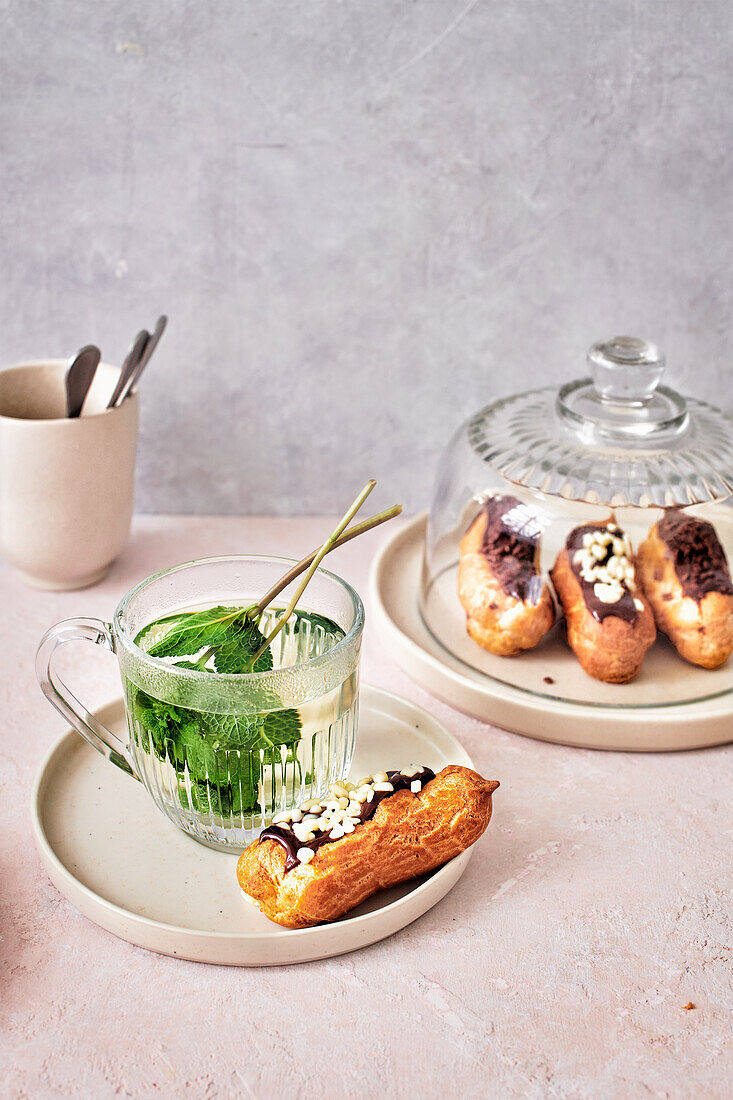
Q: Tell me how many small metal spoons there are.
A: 3